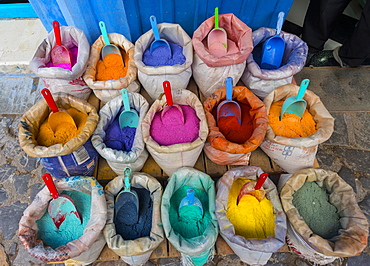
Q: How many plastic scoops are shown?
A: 14